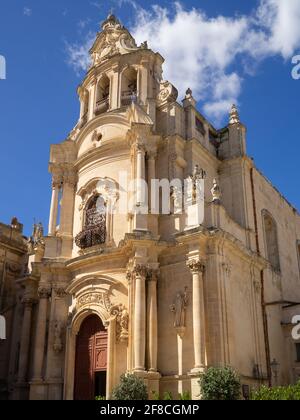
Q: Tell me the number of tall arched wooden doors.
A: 1